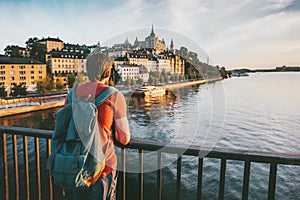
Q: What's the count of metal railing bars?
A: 13